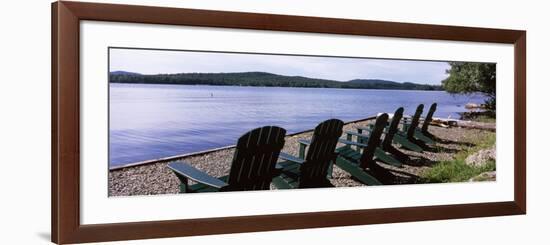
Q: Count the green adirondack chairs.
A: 6